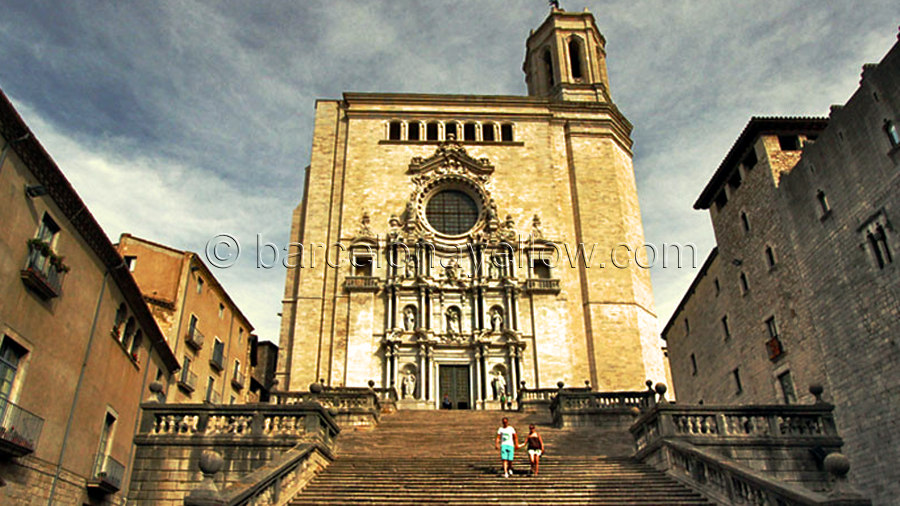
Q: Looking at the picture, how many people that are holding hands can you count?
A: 2